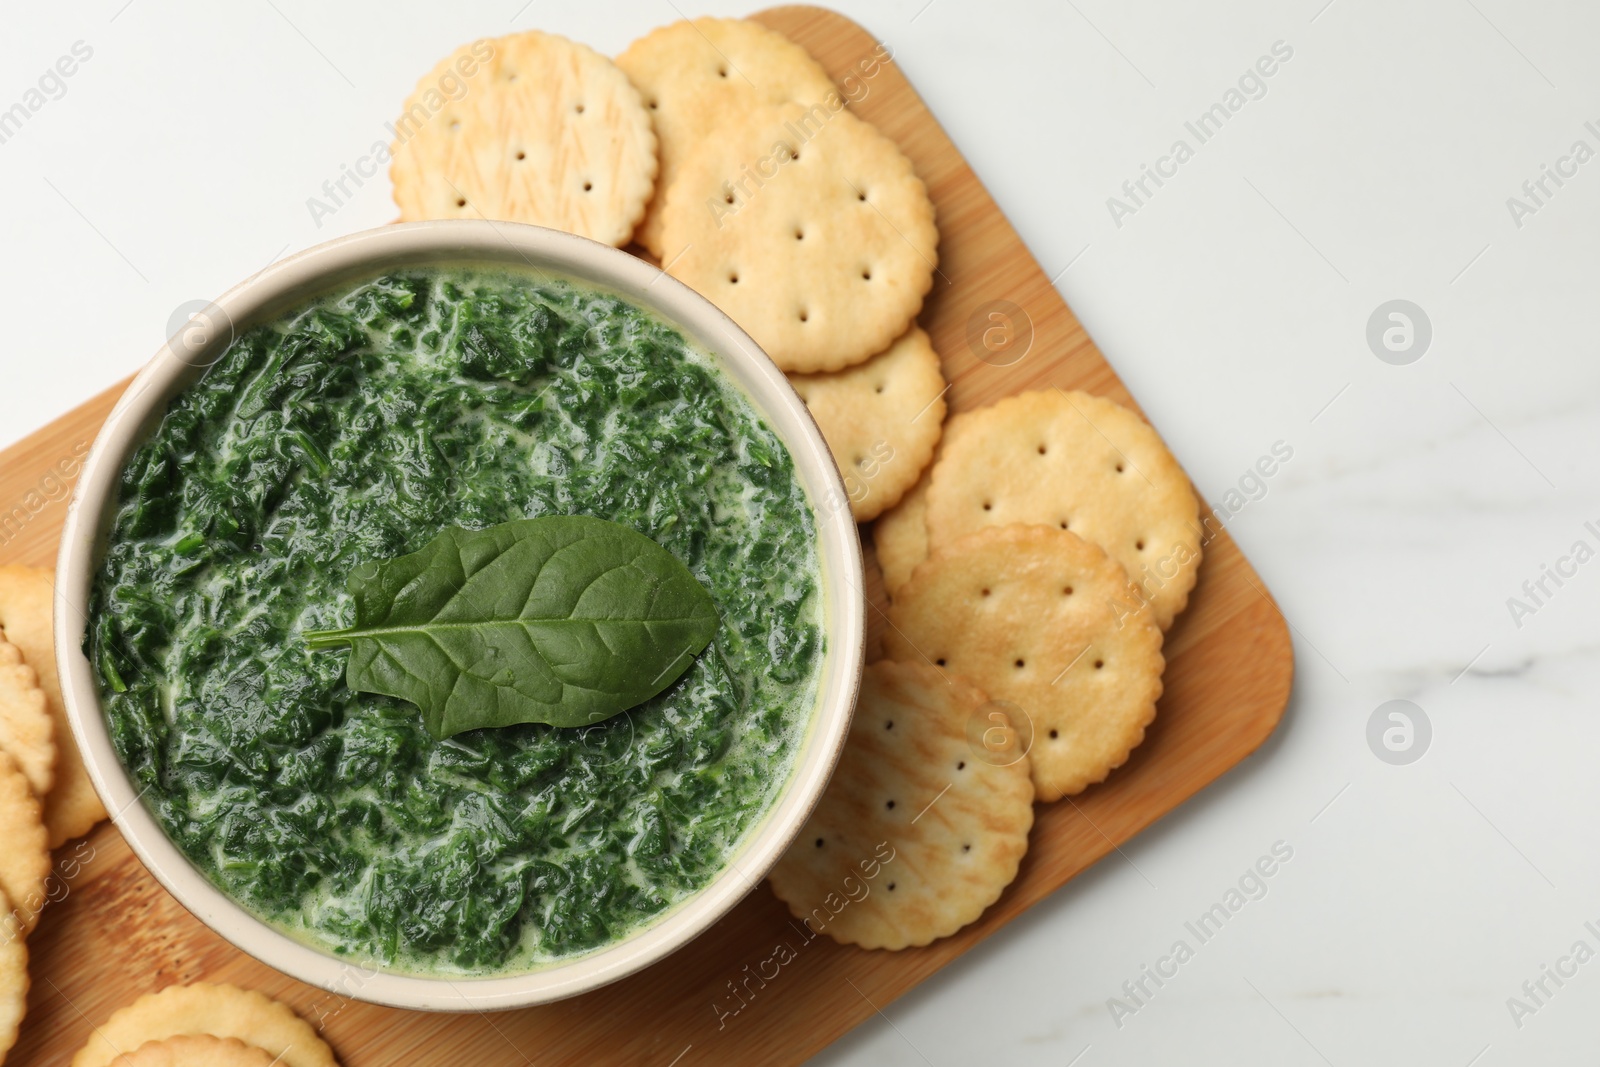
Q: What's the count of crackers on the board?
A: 14